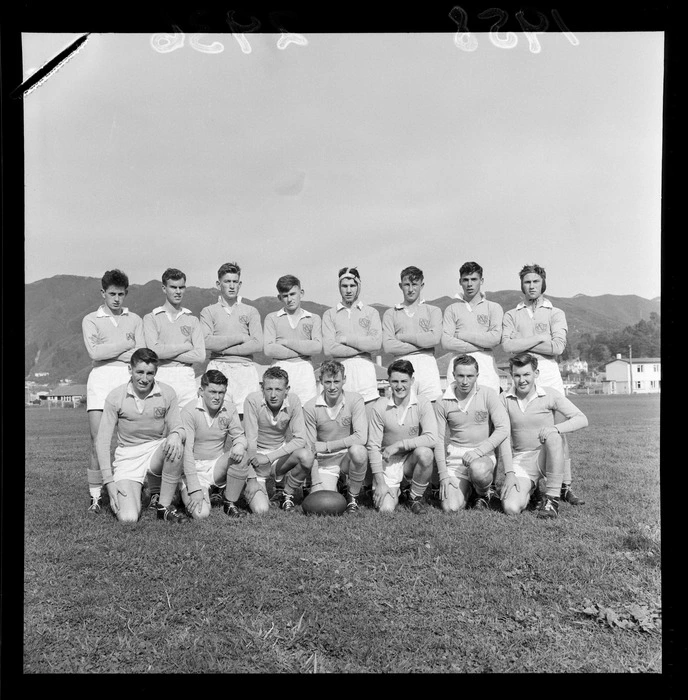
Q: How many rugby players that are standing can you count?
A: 8